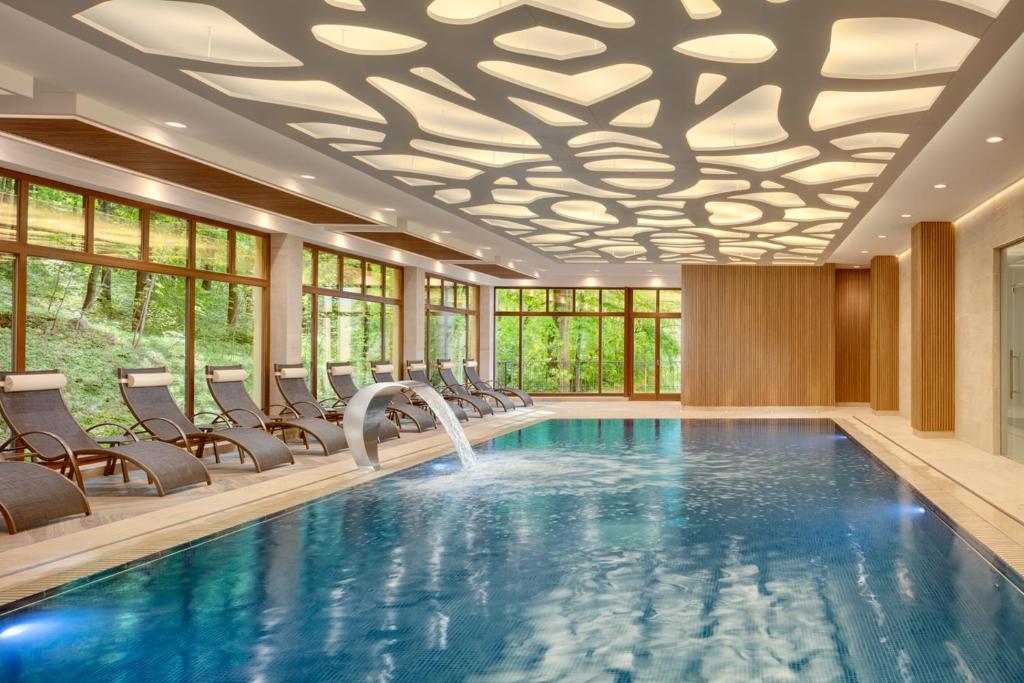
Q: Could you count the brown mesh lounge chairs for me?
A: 10